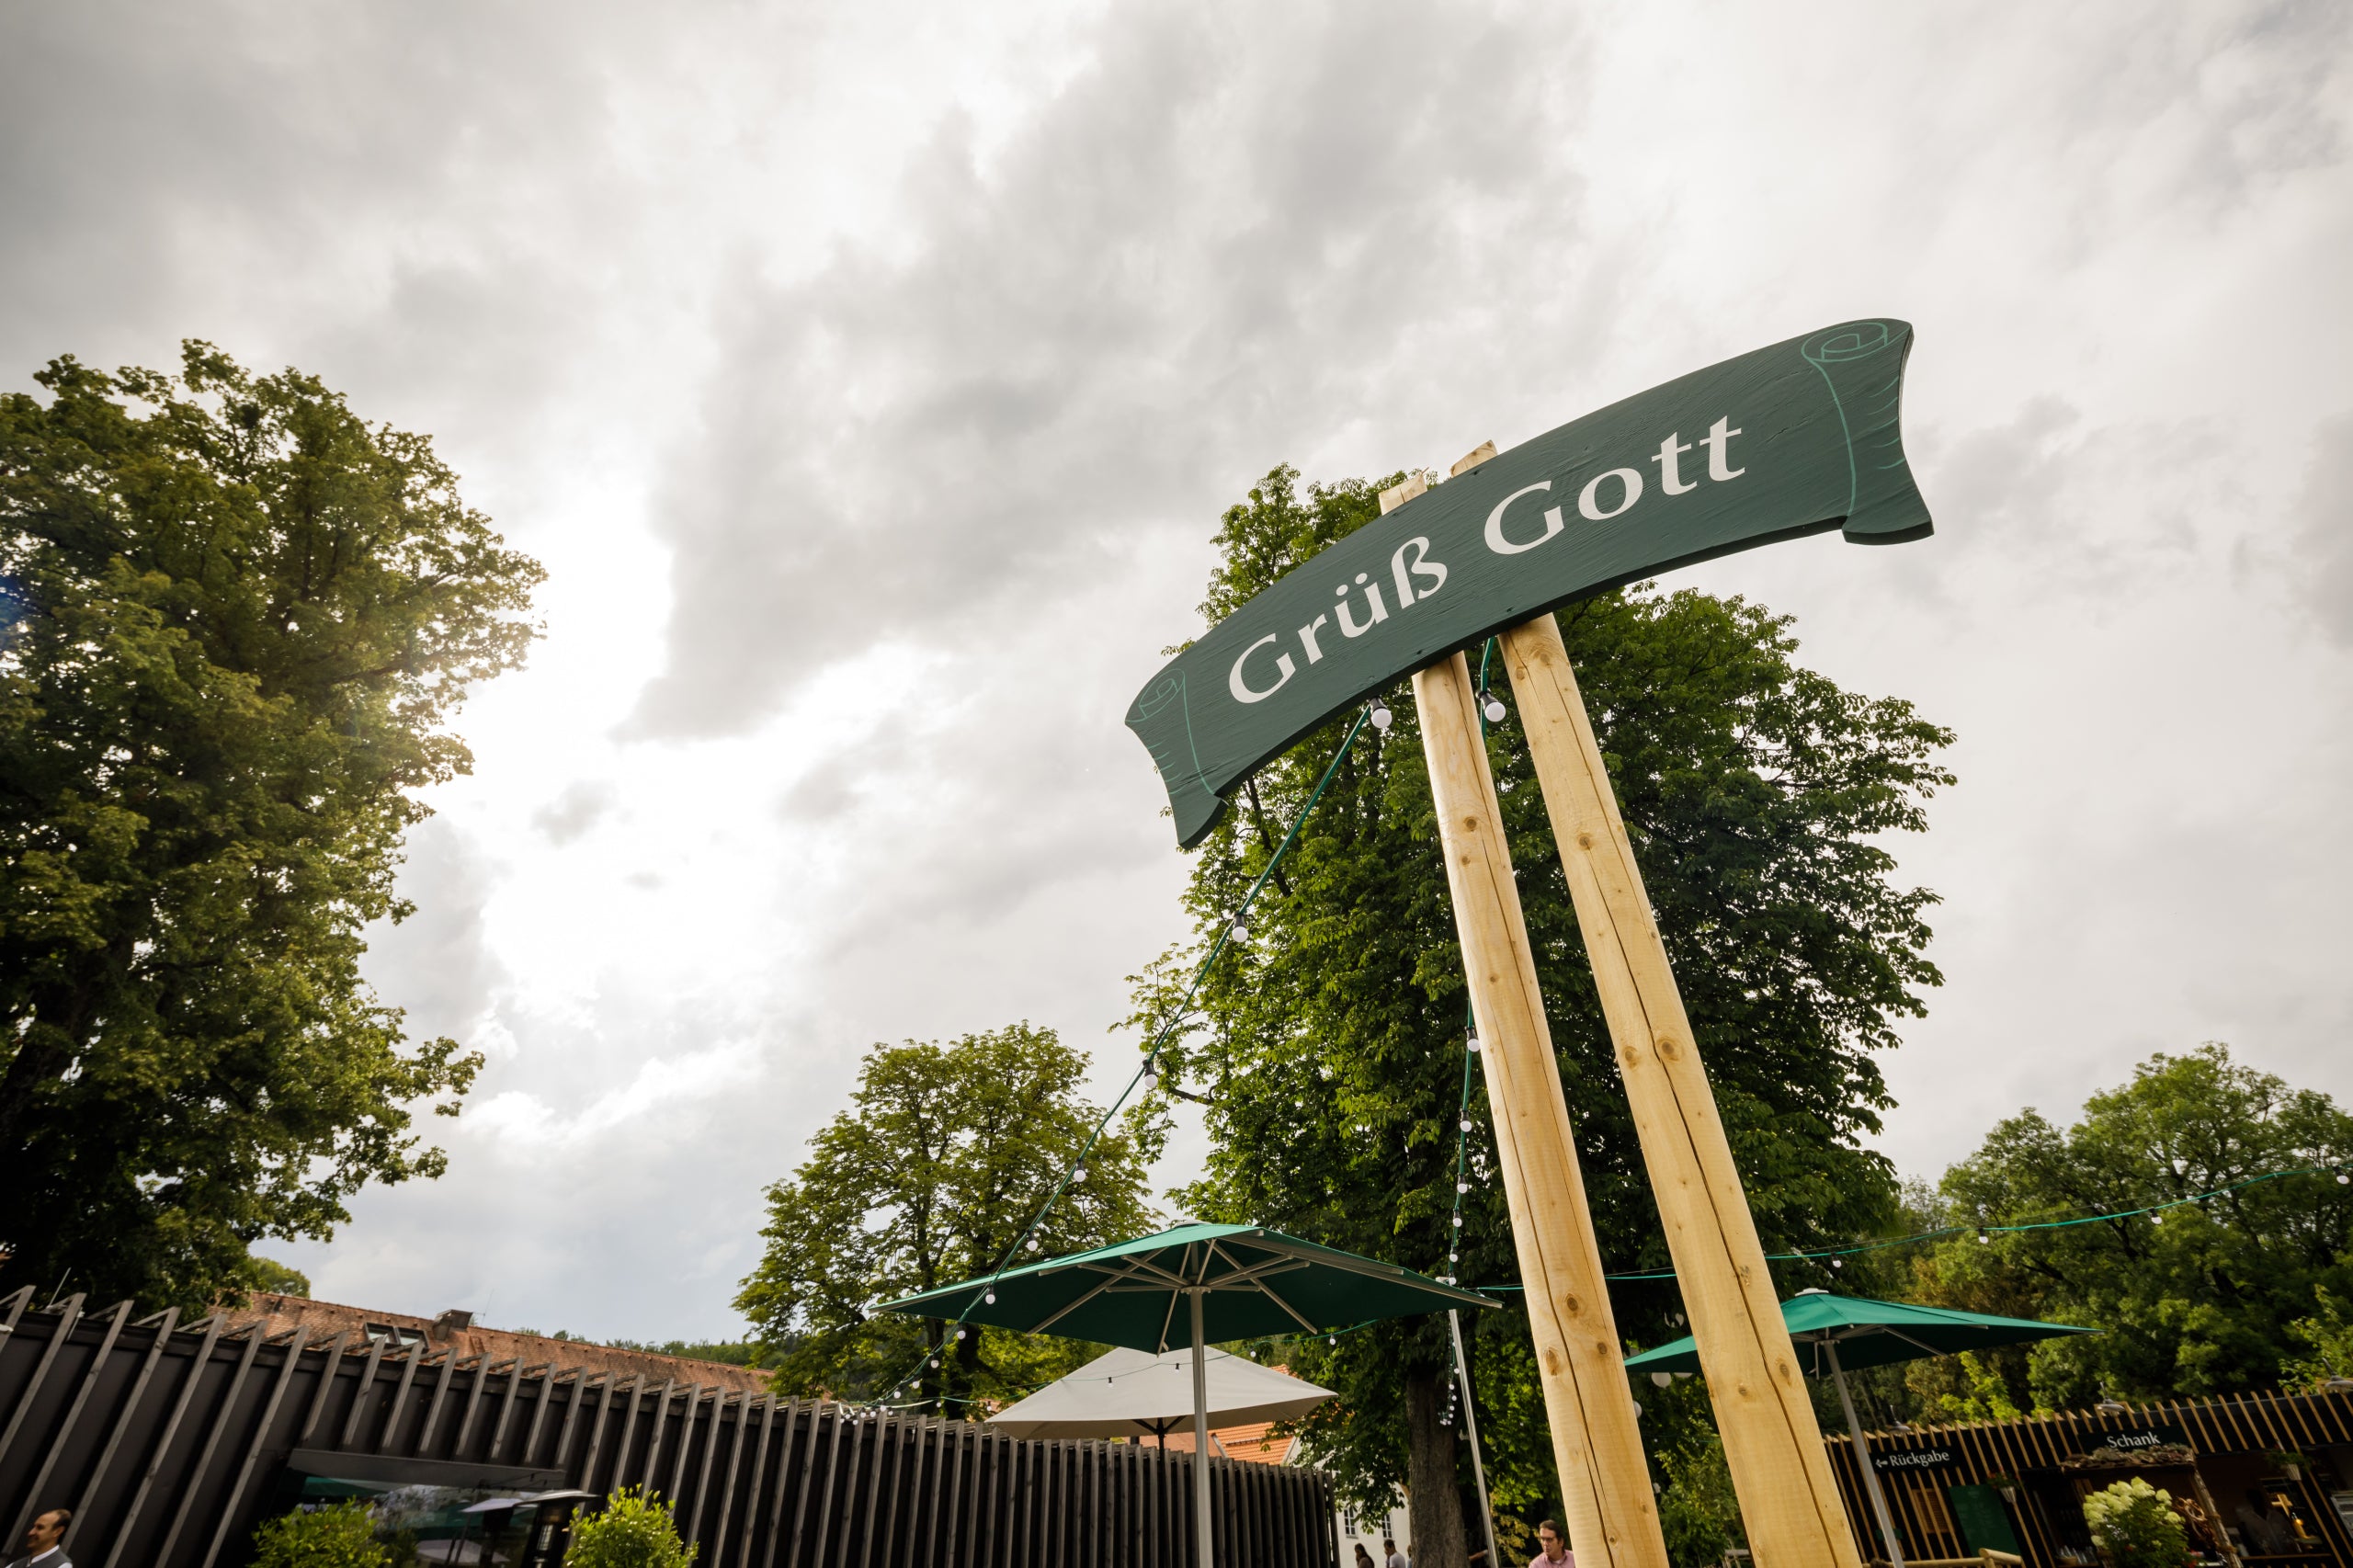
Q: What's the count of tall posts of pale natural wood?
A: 2